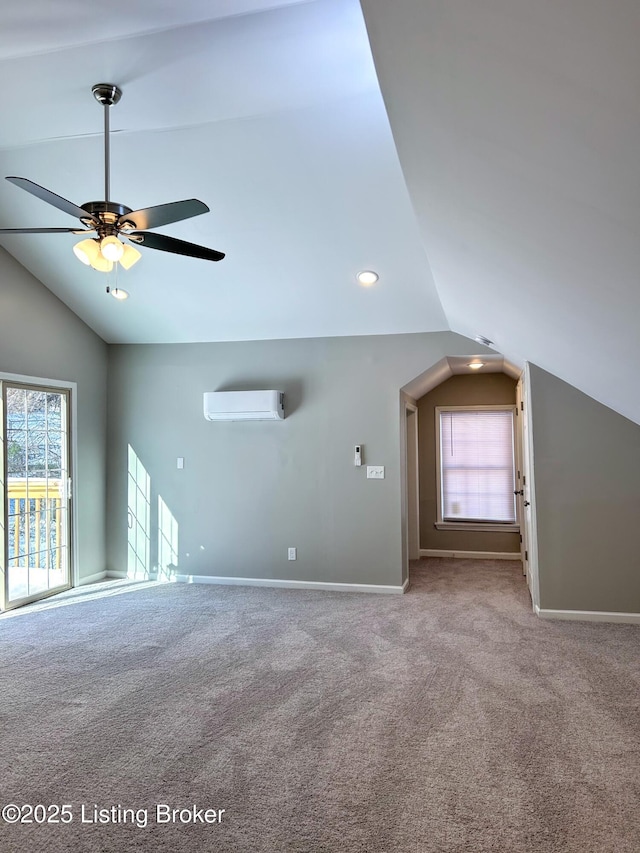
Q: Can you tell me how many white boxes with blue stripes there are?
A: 0